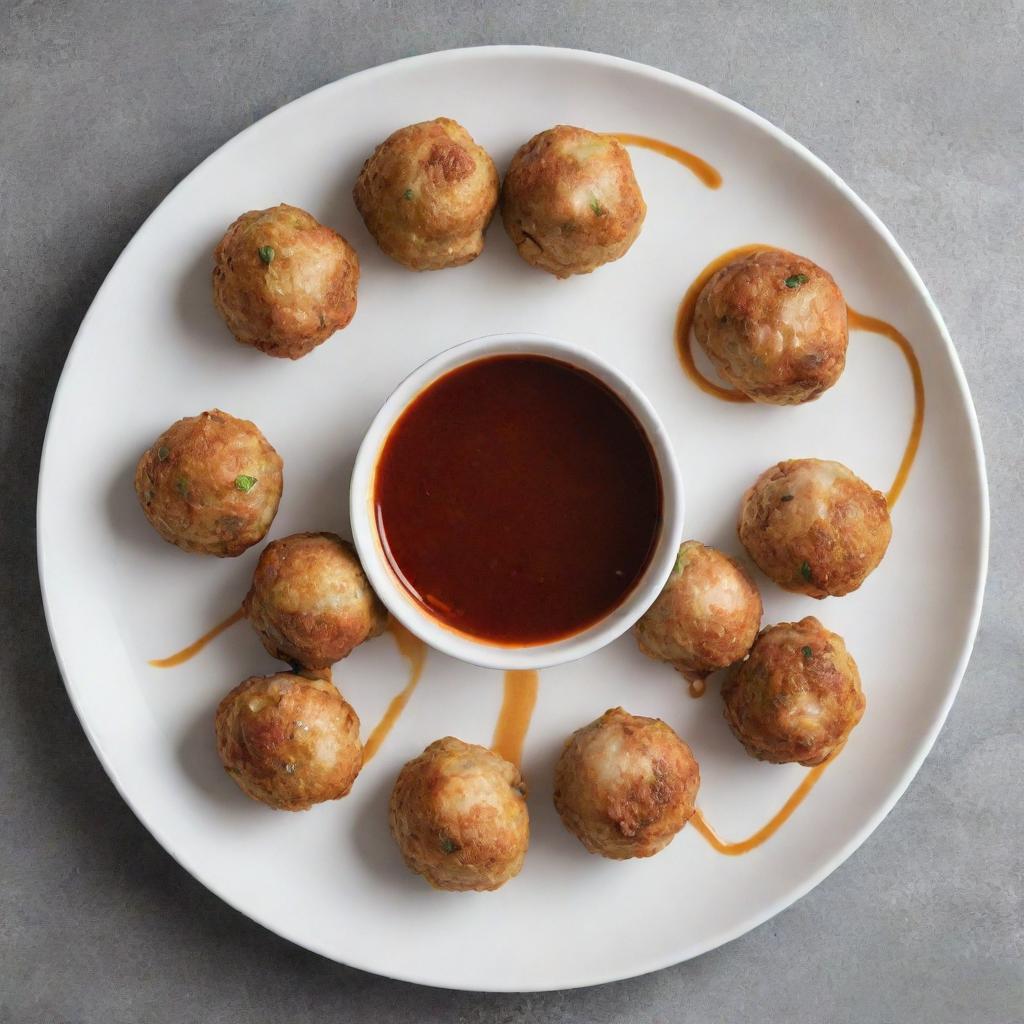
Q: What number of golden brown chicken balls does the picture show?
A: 12